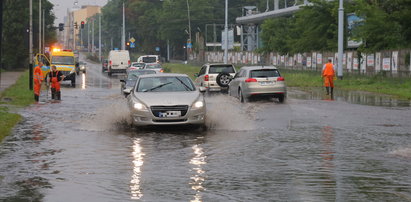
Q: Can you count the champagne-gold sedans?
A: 1